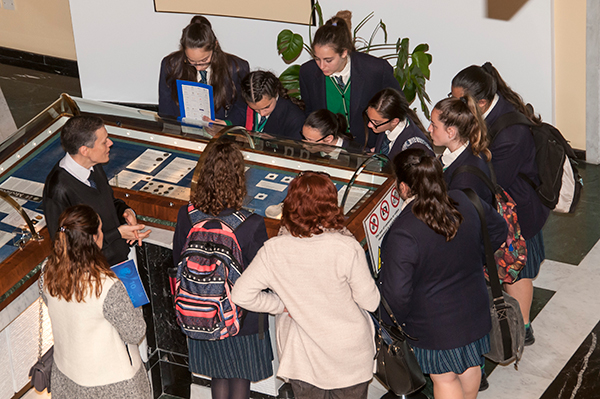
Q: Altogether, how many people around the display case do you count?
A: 12